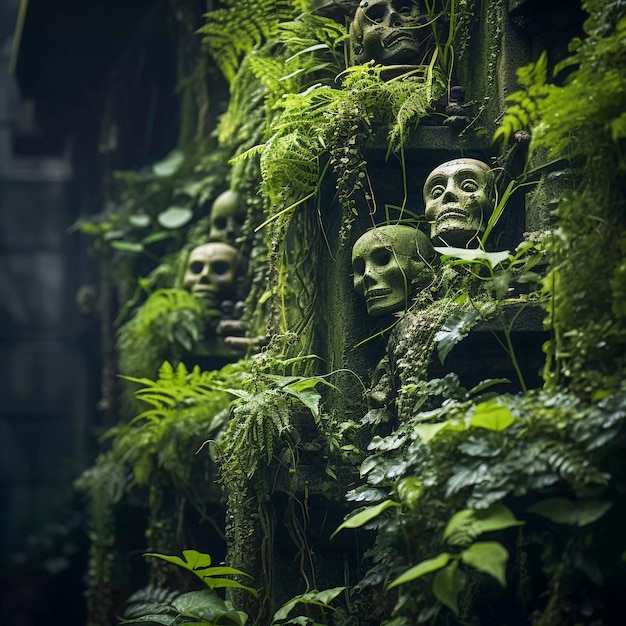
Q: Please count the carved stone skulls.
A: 5